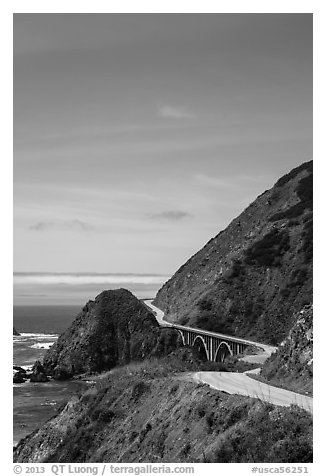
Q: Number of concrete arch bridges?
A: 1